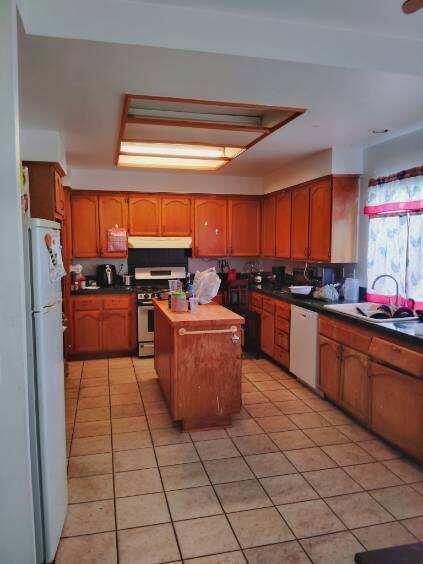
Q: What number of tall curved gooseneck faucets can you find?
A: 1